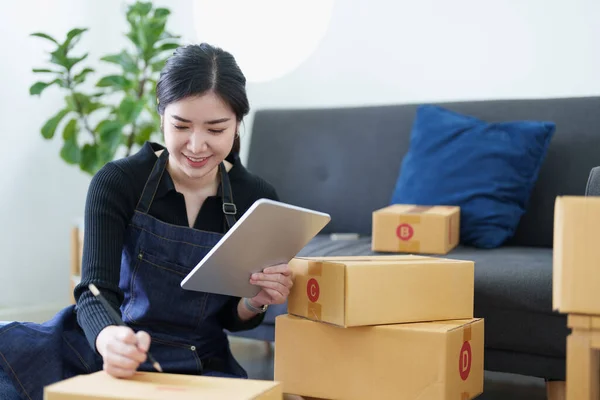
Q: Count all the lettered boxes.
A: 3